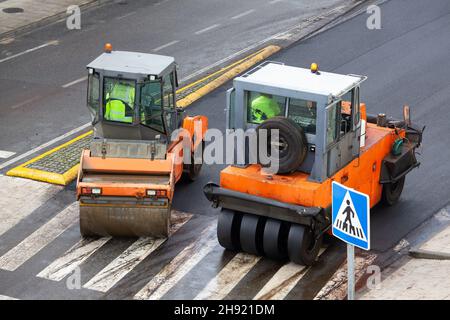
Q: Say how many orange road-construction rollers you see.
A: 2